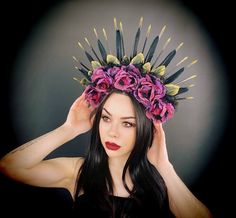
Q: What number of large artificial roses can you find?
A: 5